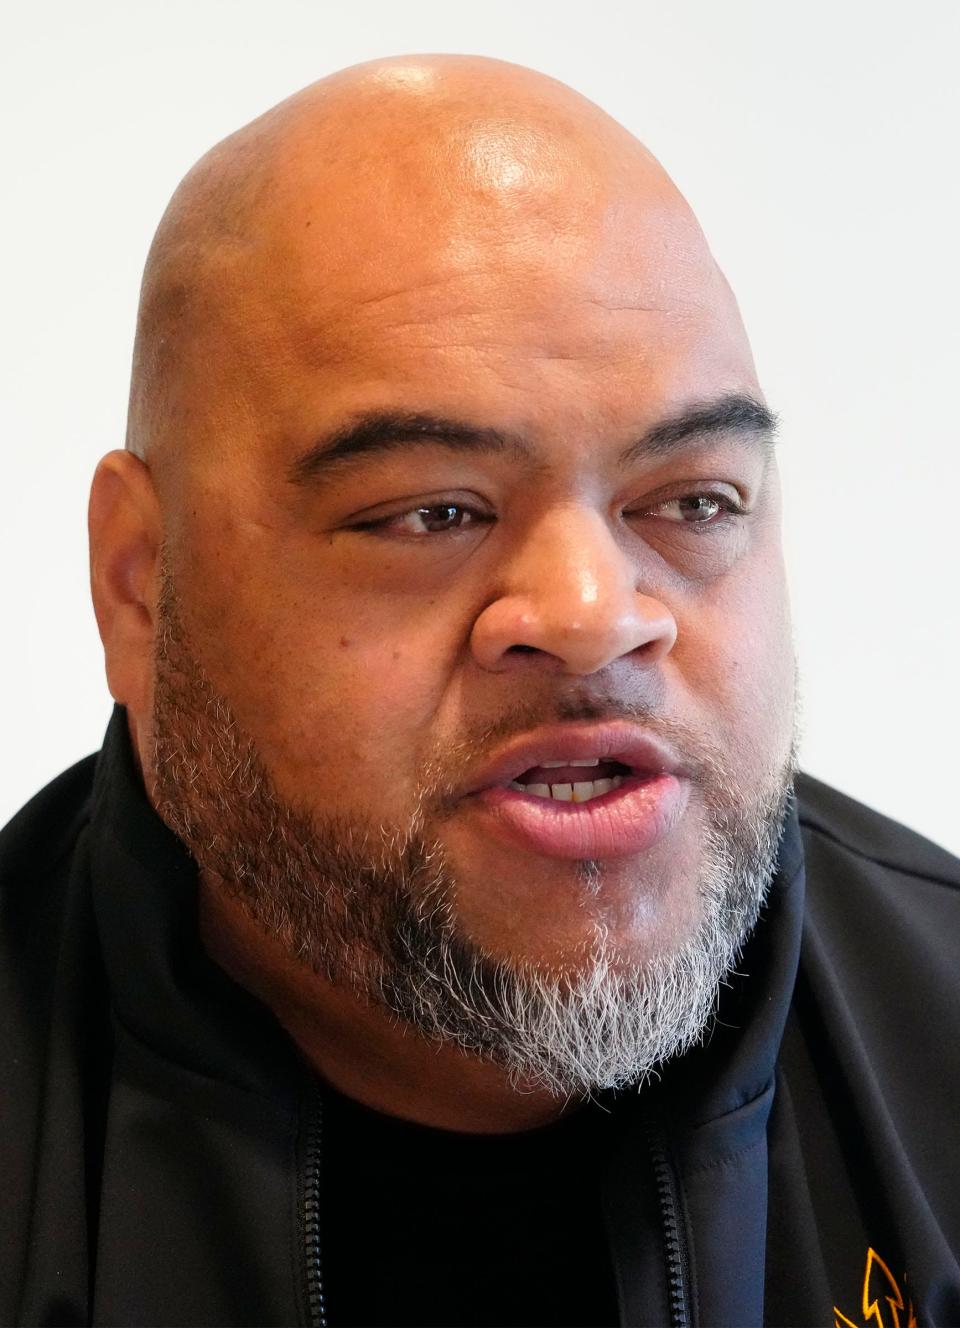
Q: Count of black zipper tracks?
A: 2